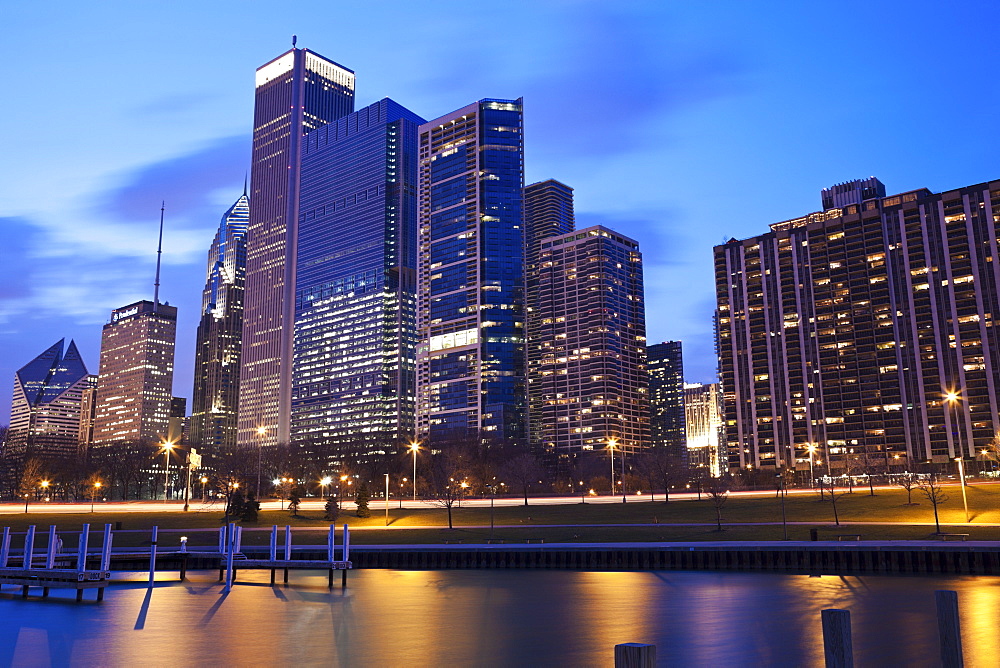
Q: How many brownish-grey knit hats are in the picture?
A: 0